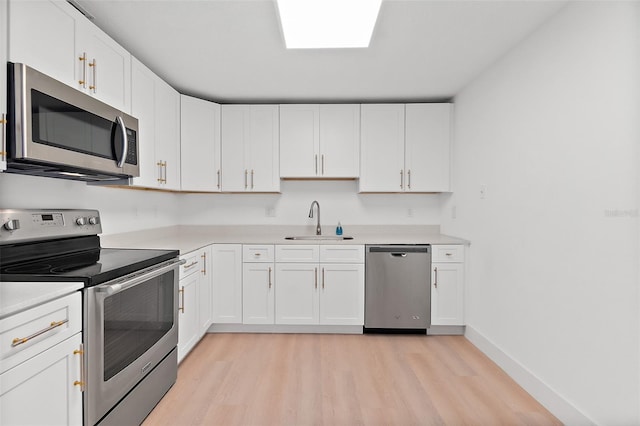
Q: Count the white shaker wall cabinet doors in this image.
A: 11